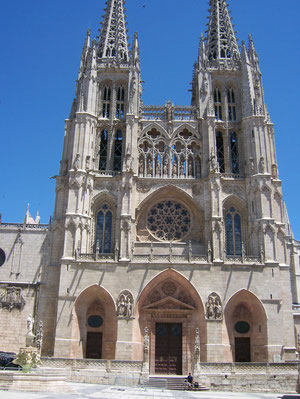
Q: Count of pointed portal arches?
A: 3